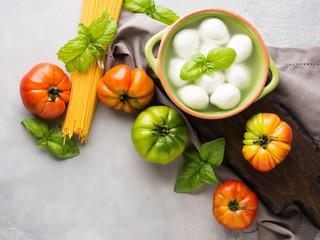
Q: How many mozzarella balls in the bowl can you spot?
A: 9